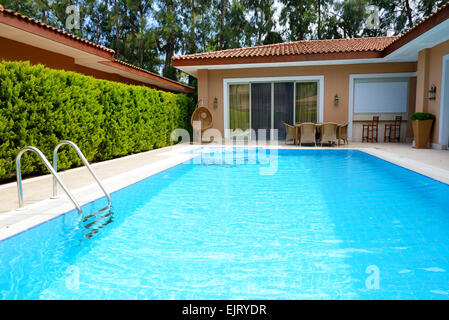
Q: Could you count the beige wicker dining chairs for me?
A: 4